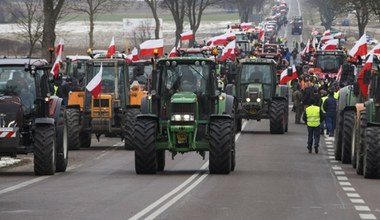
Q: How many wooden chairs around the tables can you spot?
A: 0